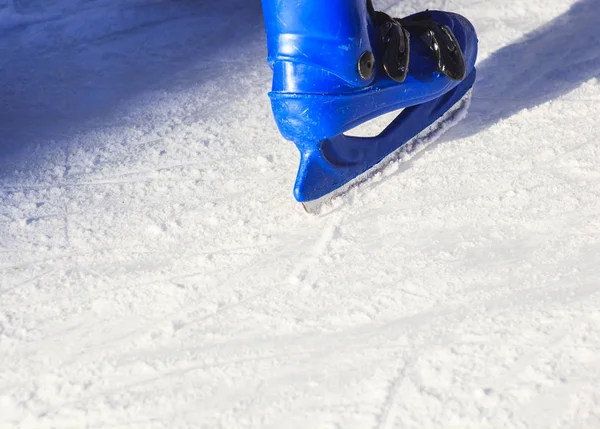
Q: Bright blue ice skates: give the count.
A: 1